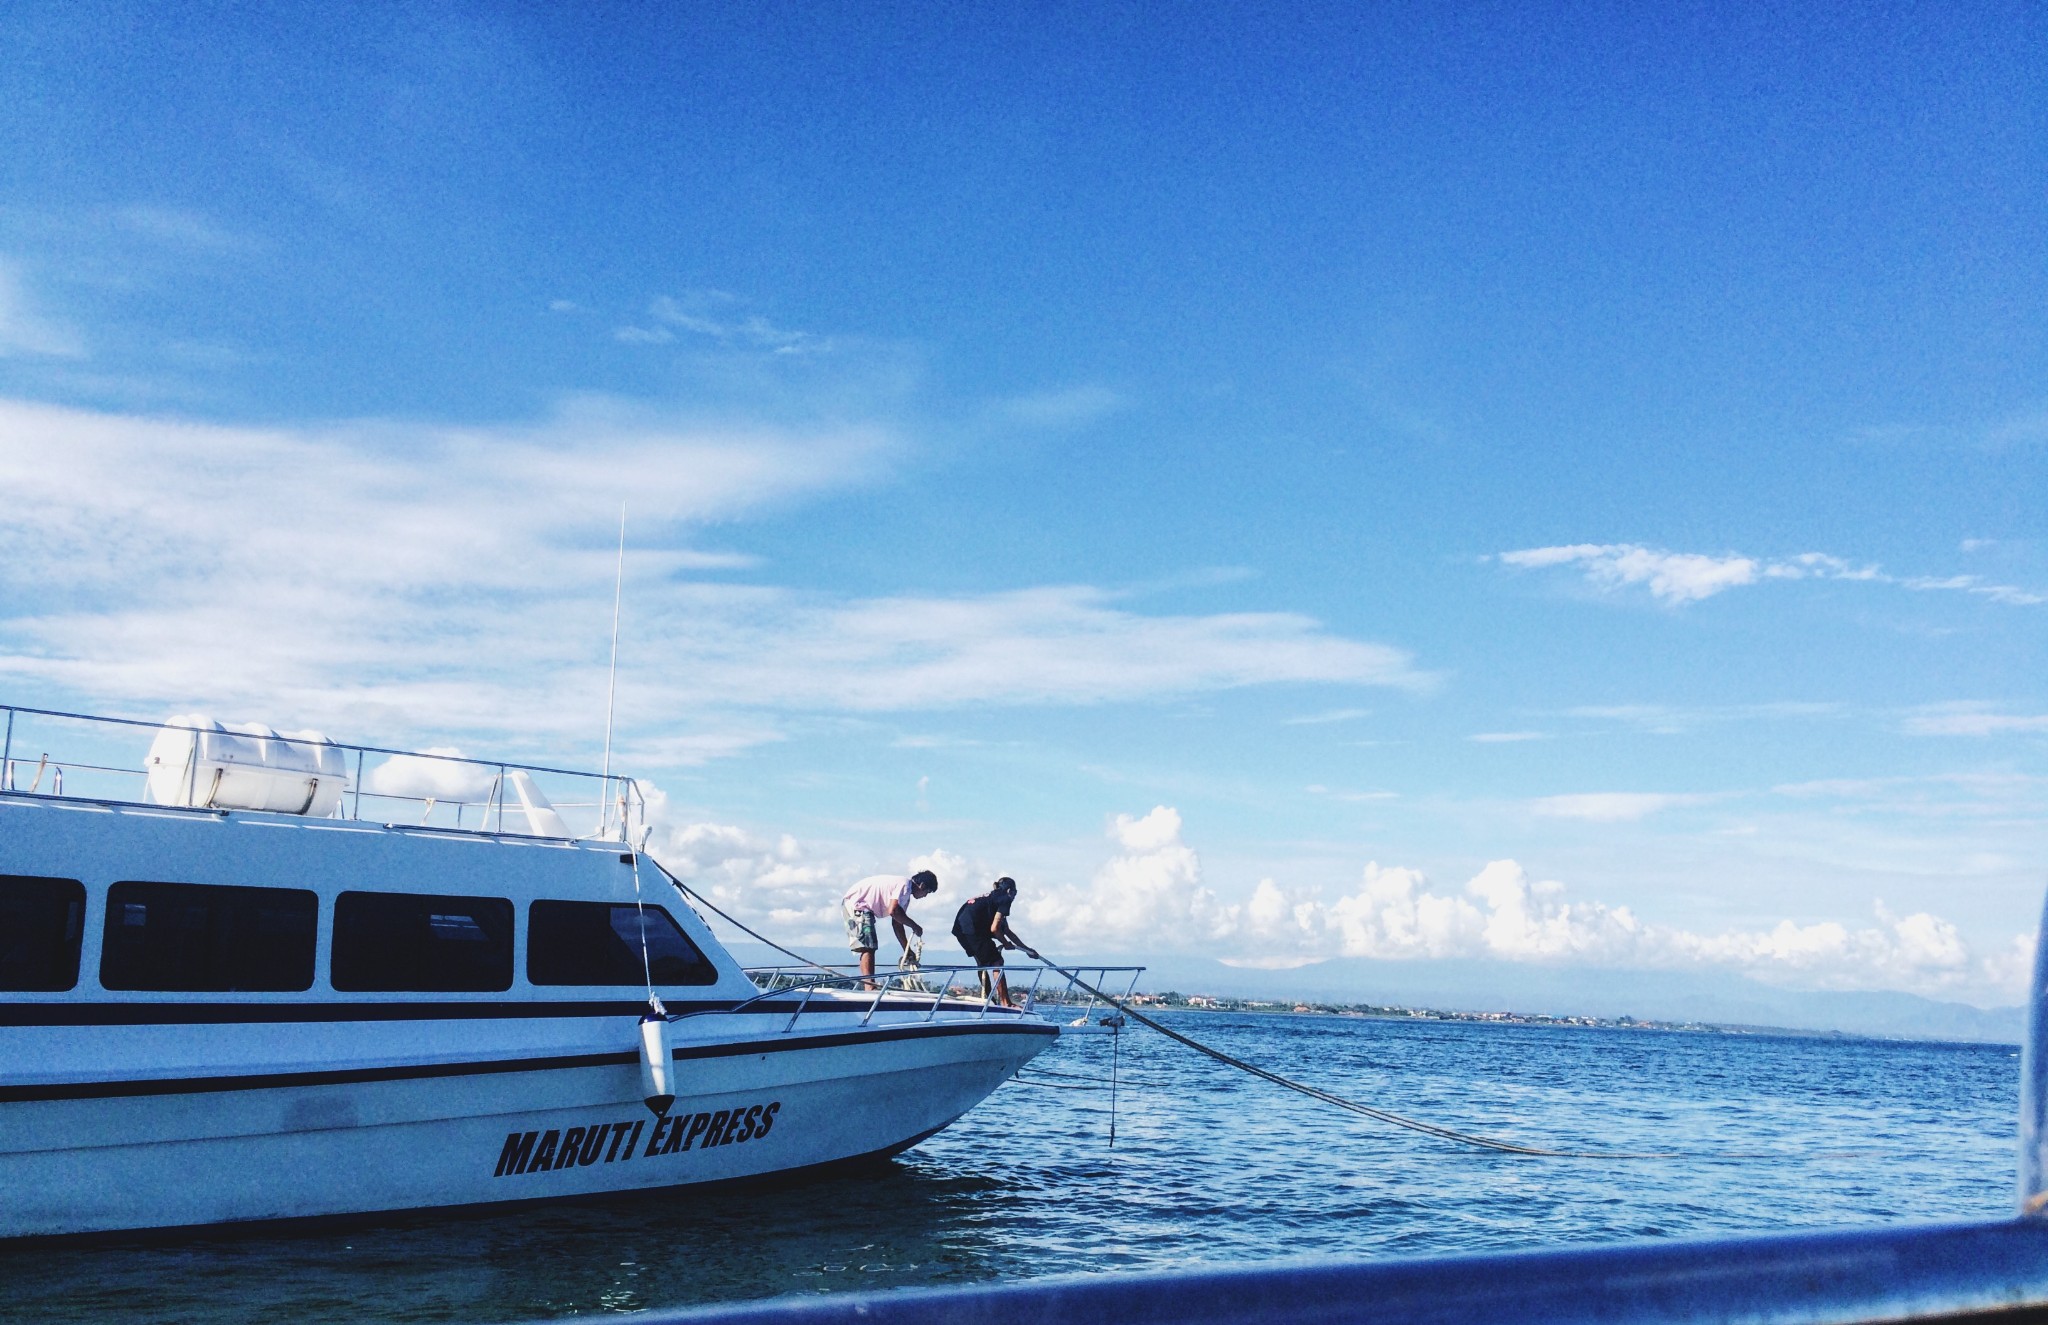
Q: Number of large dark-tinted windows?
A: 4